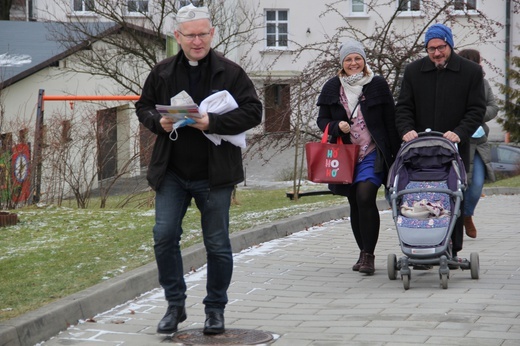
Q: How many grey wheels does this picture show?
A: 4